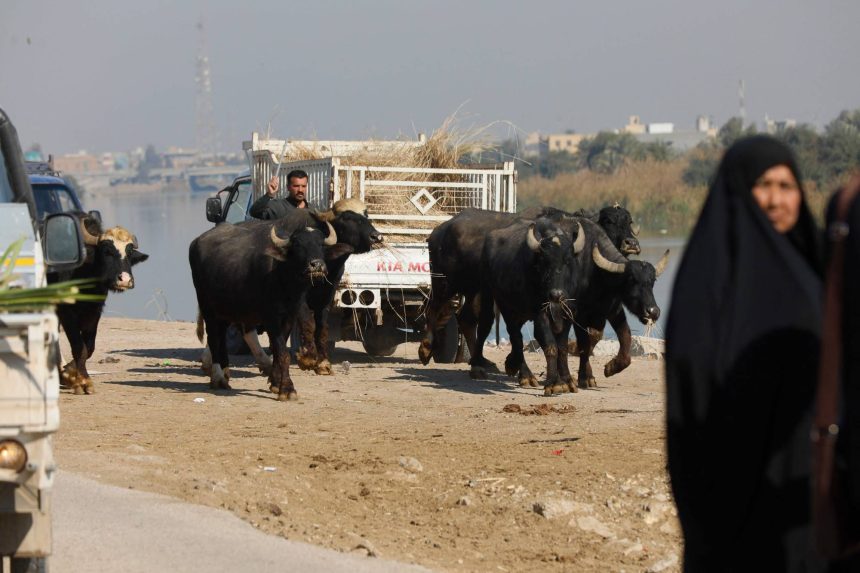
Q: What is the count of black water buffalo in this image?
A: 6